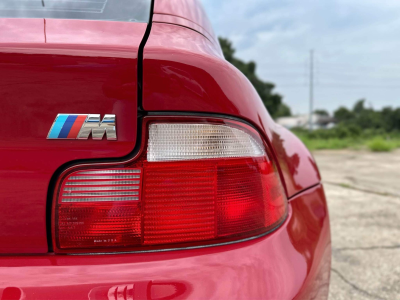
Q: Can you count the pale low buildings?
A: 1